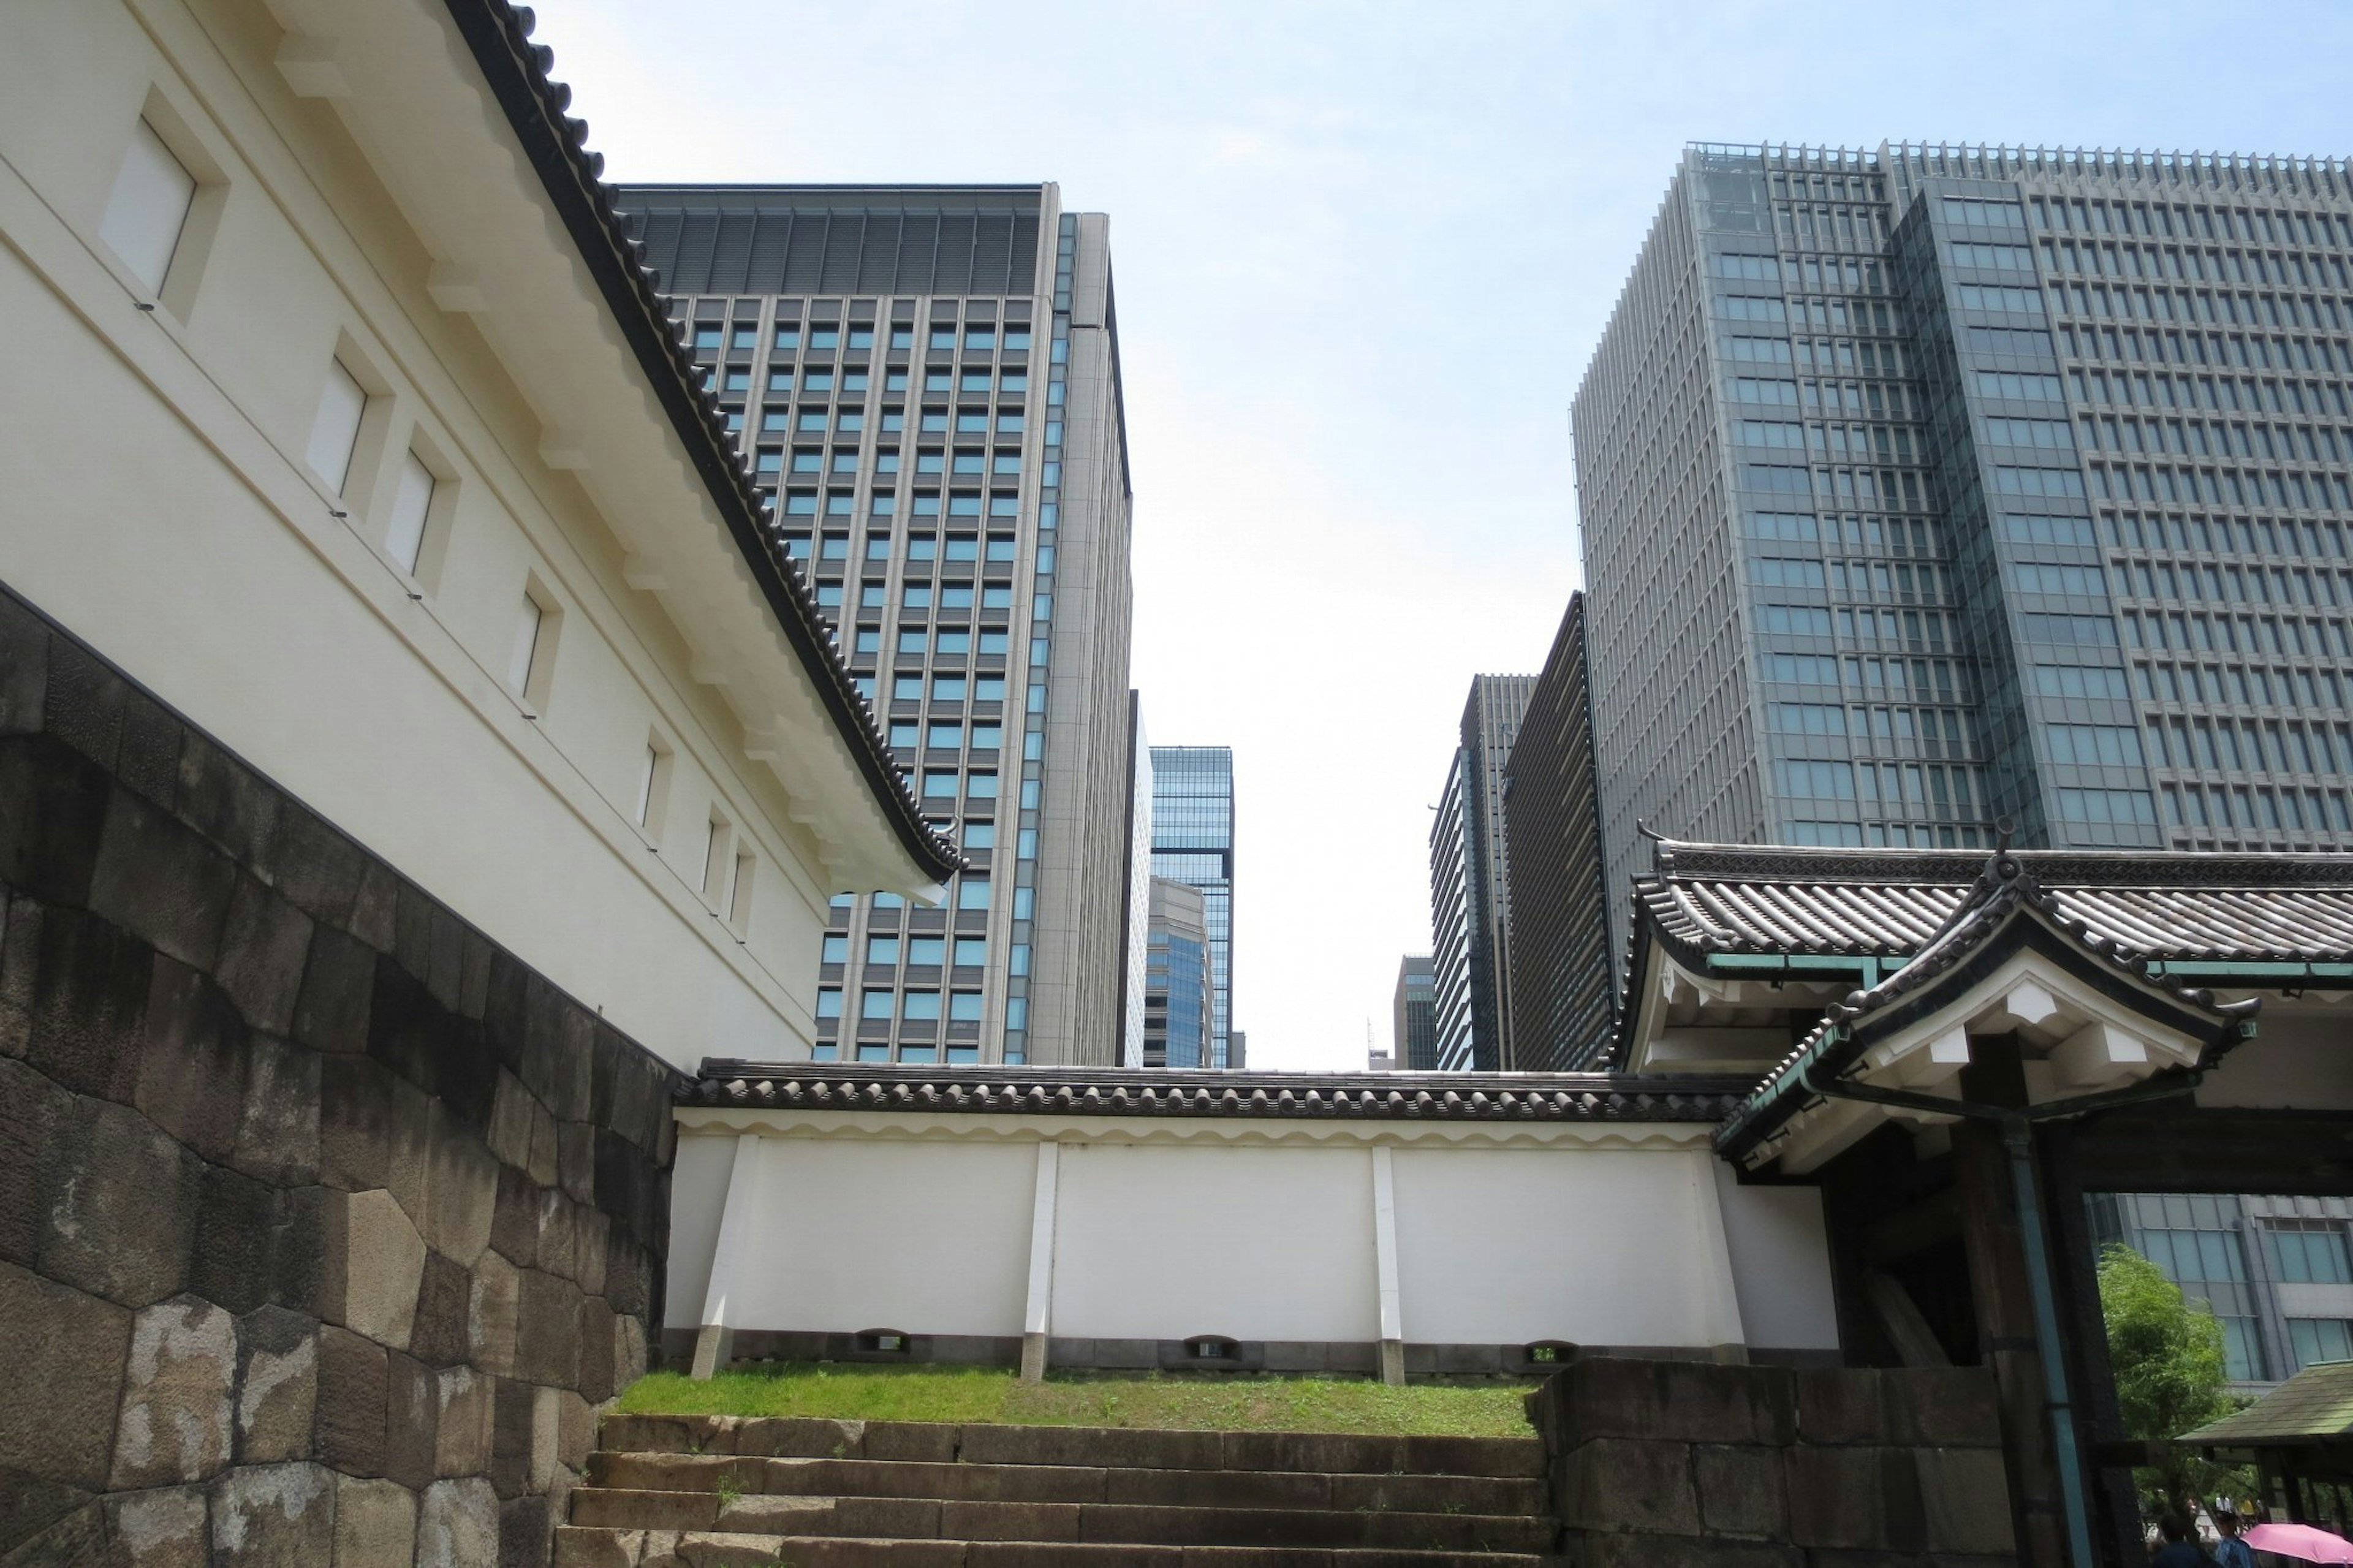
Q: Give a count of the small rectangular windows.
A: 7